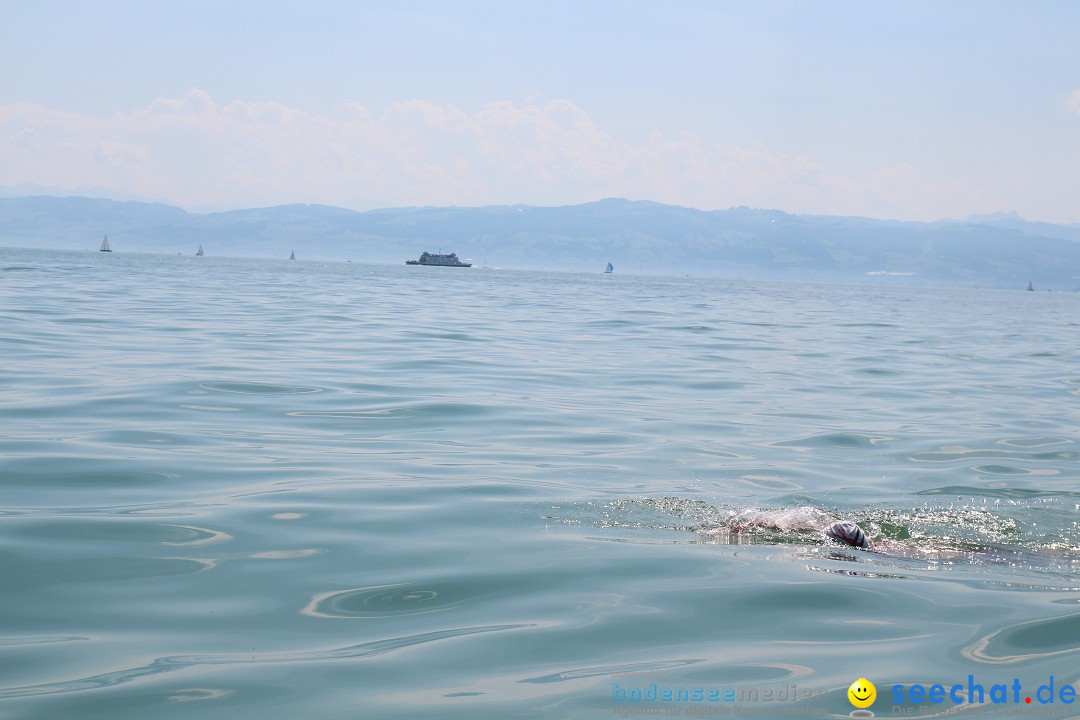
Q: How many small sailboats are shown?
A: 5